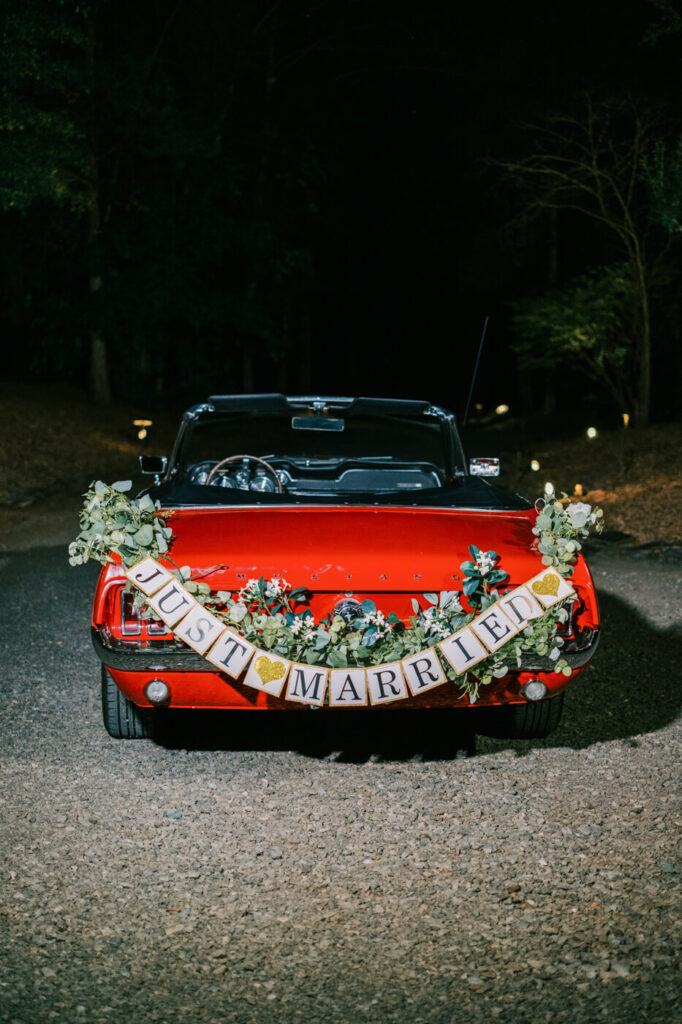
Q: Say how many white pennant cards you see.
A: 13